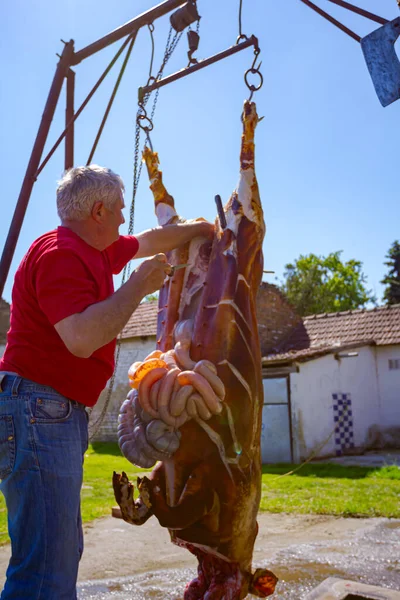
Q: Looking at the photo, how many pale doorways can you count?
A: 1